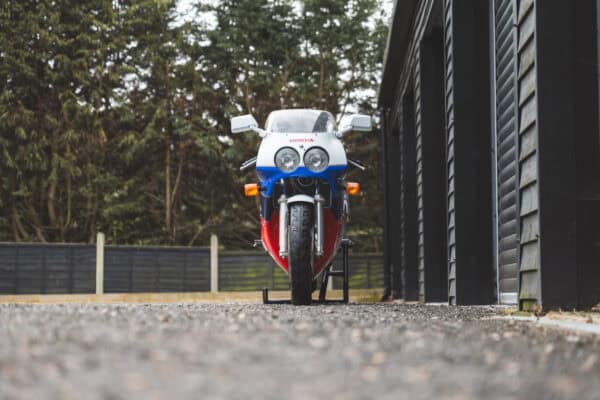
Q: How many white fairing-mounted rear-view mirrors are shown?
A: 2